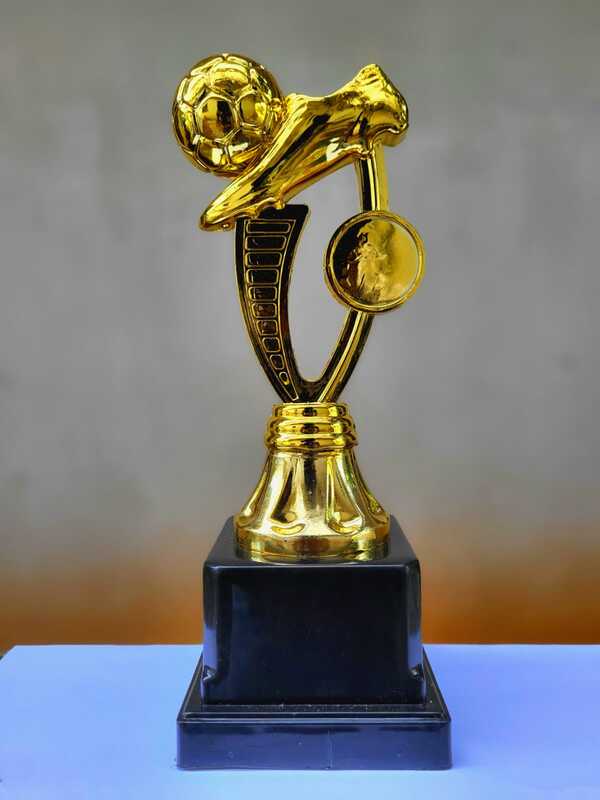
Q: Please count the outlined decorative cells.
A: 10